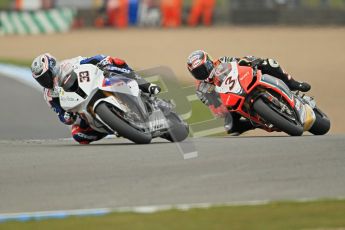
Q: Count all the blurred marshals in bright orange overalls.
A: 3